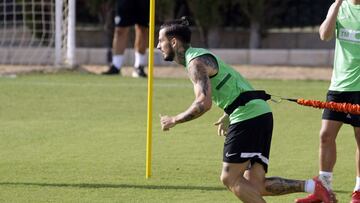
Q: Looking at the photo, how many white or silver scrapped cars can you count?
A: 0